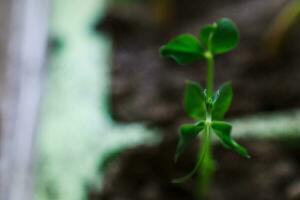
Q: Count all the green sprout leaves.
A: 6